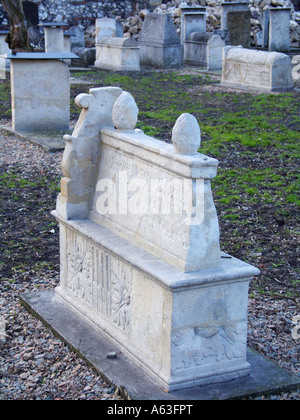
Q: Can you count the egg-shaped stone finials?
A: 2